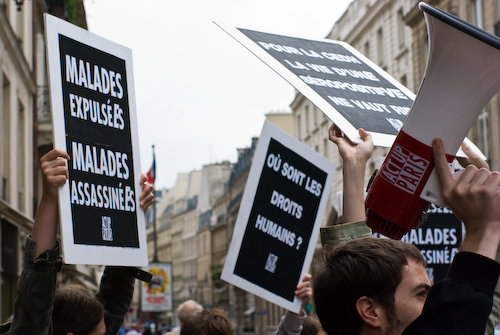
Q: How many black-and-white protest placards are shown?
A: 4